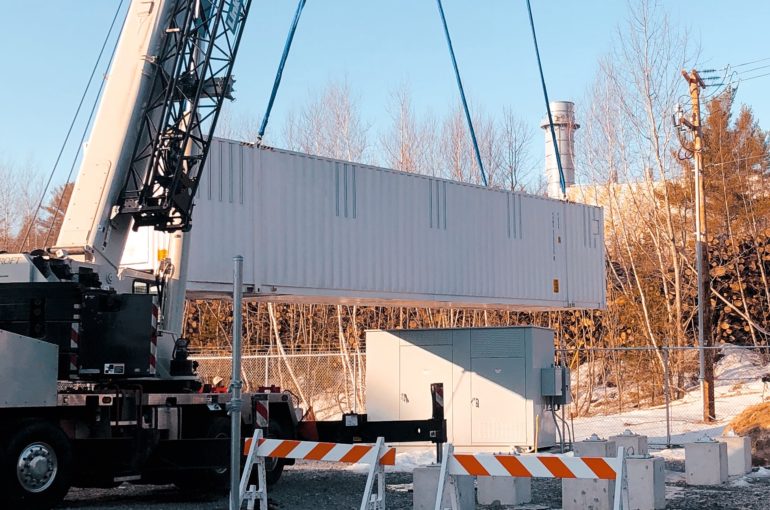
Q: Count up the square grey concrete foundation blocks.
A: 8